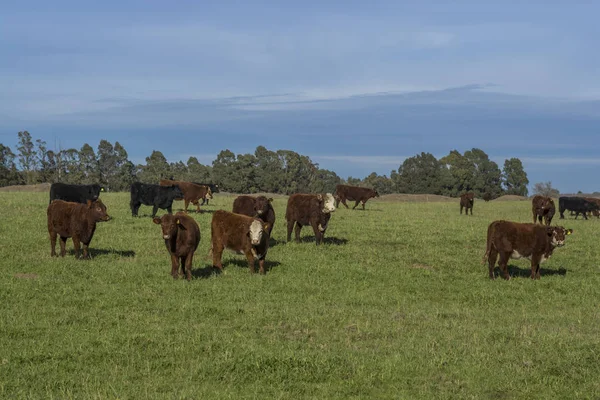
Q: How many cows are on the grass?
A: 15